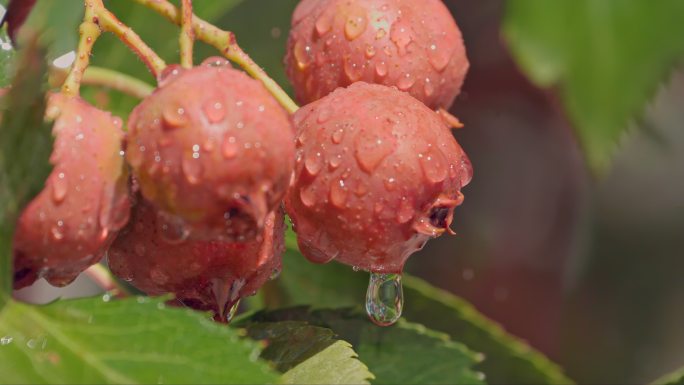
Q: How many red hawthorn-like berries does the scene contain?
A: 5